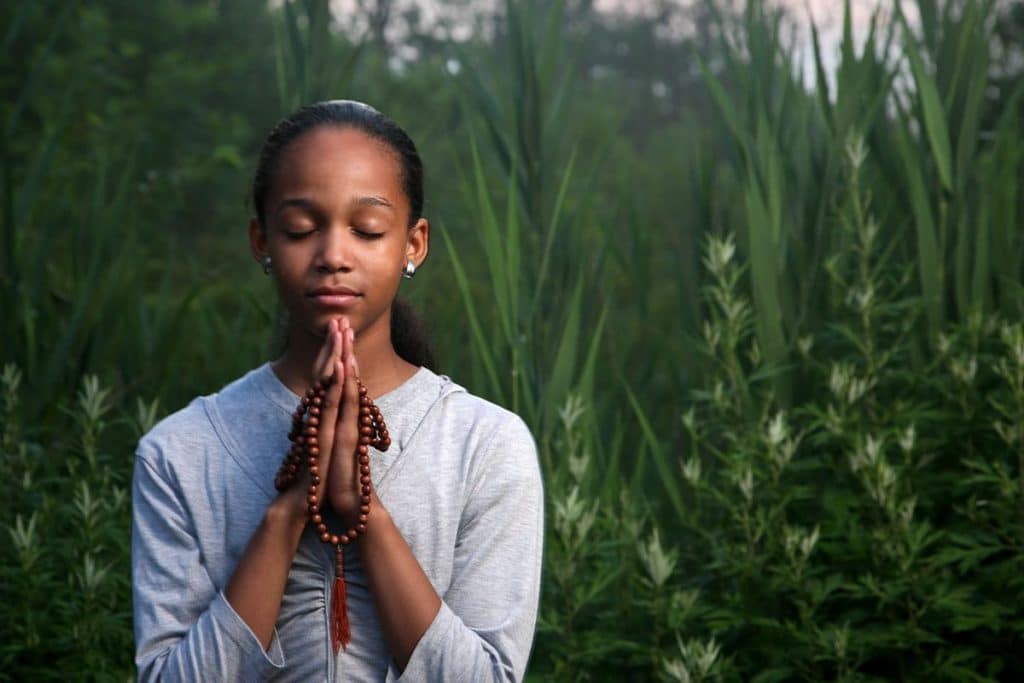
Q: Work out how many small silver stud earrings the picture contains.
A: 2